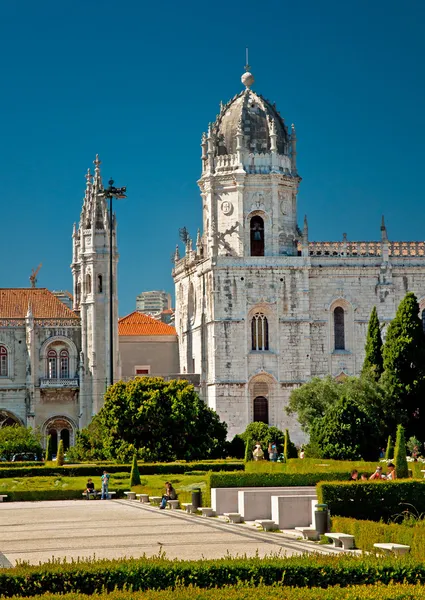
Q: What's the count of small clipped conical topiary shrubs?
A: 7